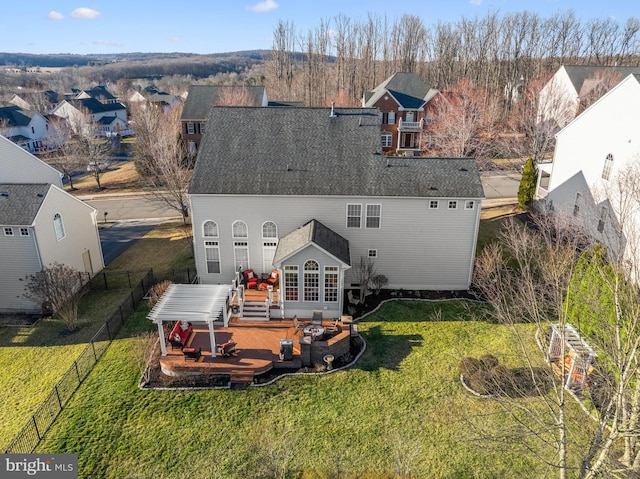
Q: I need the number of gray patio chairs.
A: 3